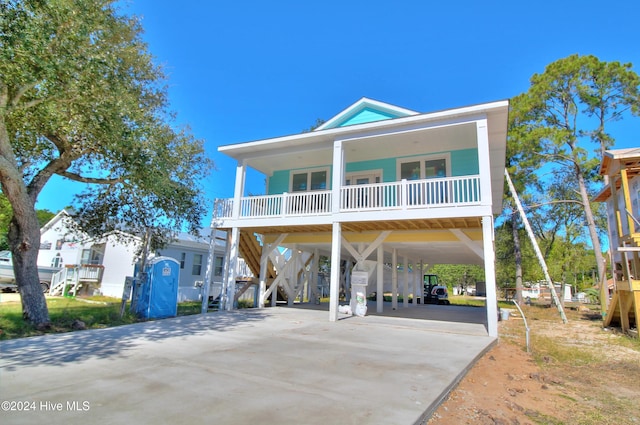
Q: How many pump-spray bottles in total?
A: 0